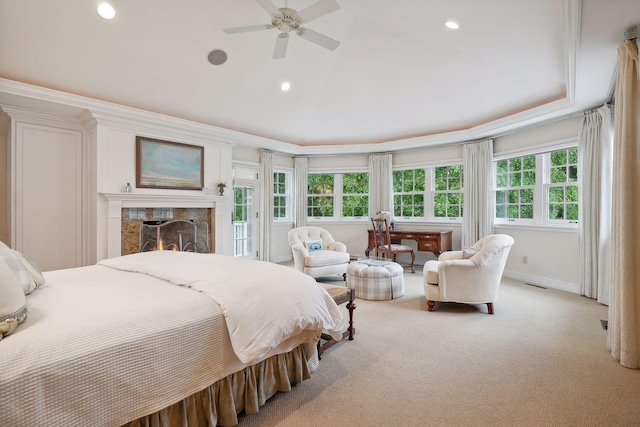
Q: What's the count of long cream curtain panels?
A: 6